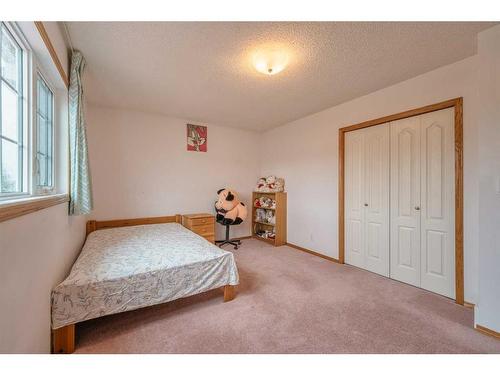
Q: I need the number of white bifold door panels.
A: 4